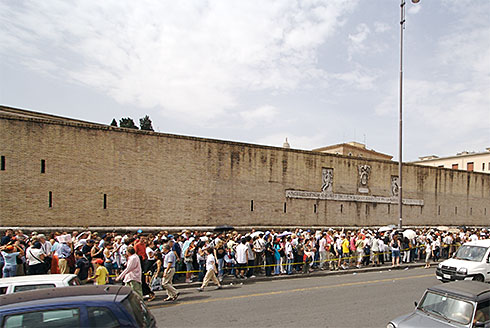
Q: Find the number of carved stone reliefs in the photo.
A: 3